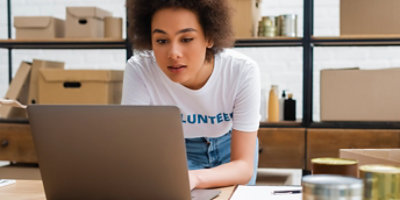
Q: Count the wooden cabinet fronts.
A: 3